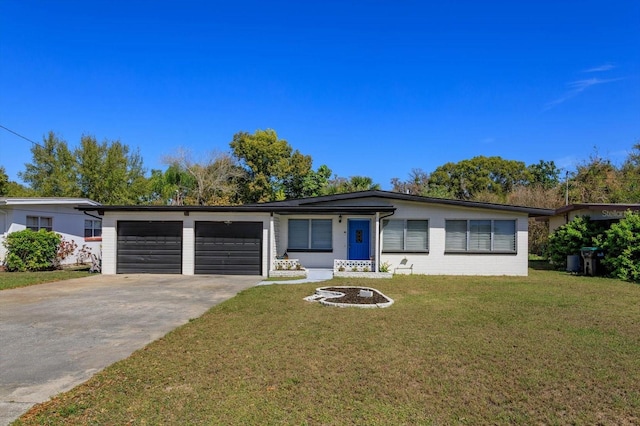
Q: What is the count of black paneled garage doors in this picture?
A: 2